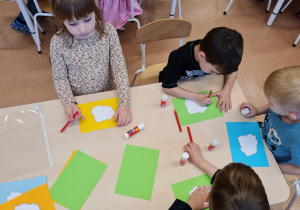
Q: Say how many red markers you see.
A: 4